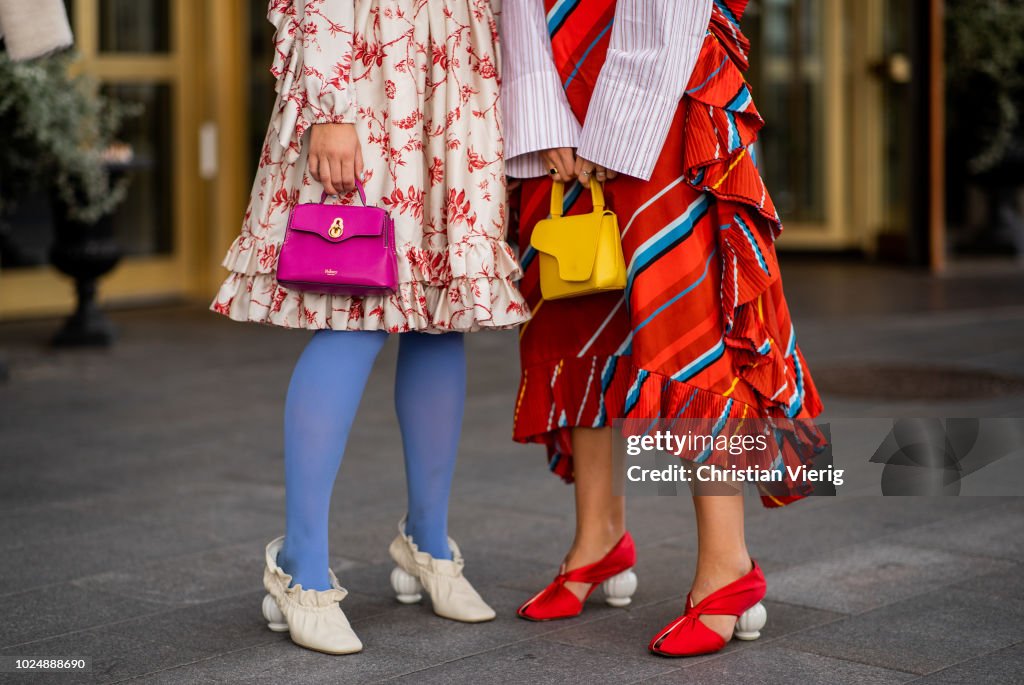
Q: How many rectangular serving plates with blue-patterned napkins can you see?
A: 0